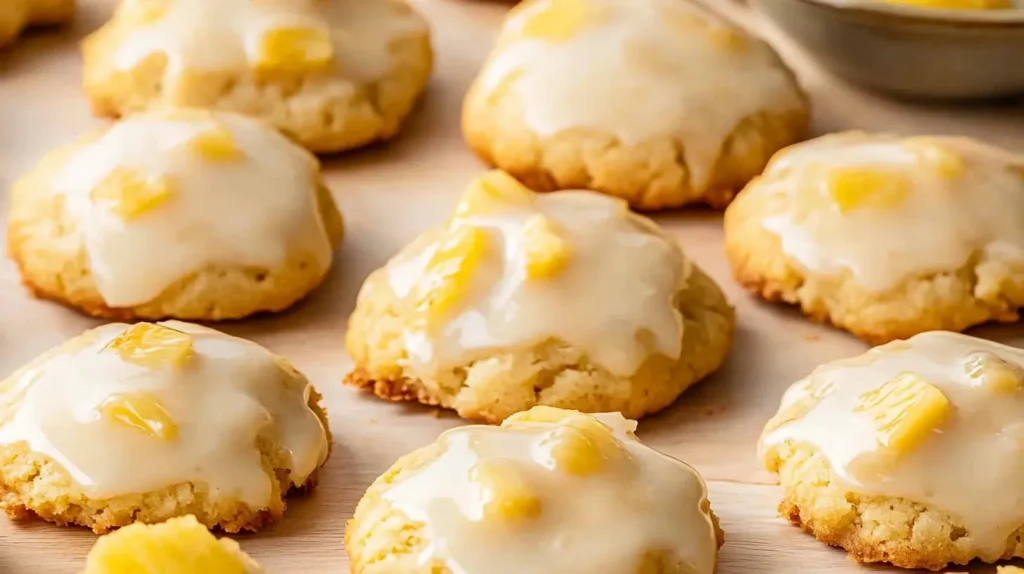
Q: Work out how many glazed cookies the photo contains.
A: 8